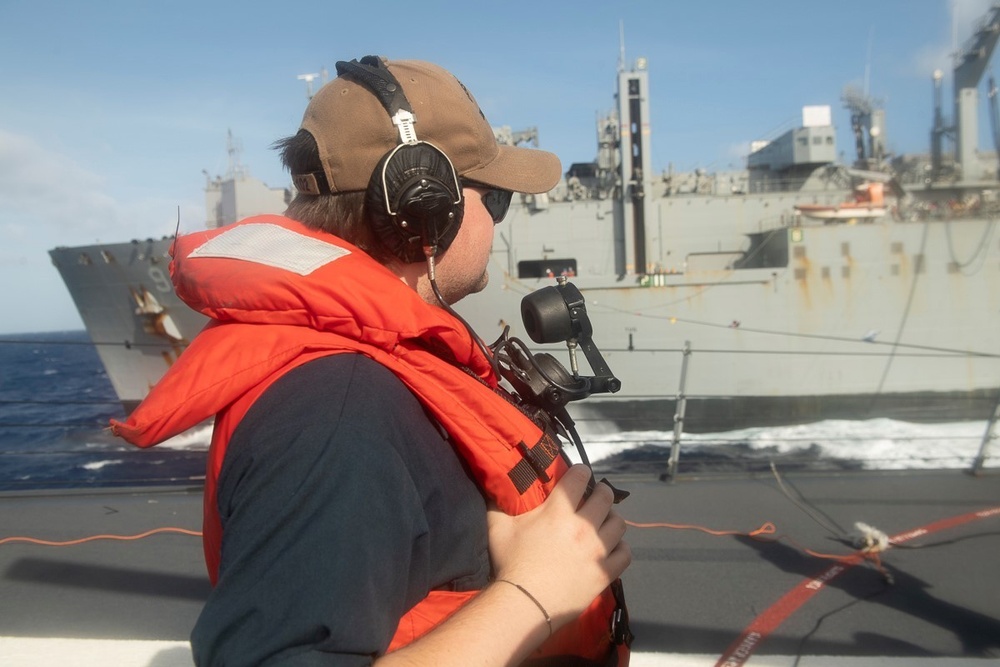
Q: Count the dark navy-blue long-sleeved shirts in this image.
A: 1